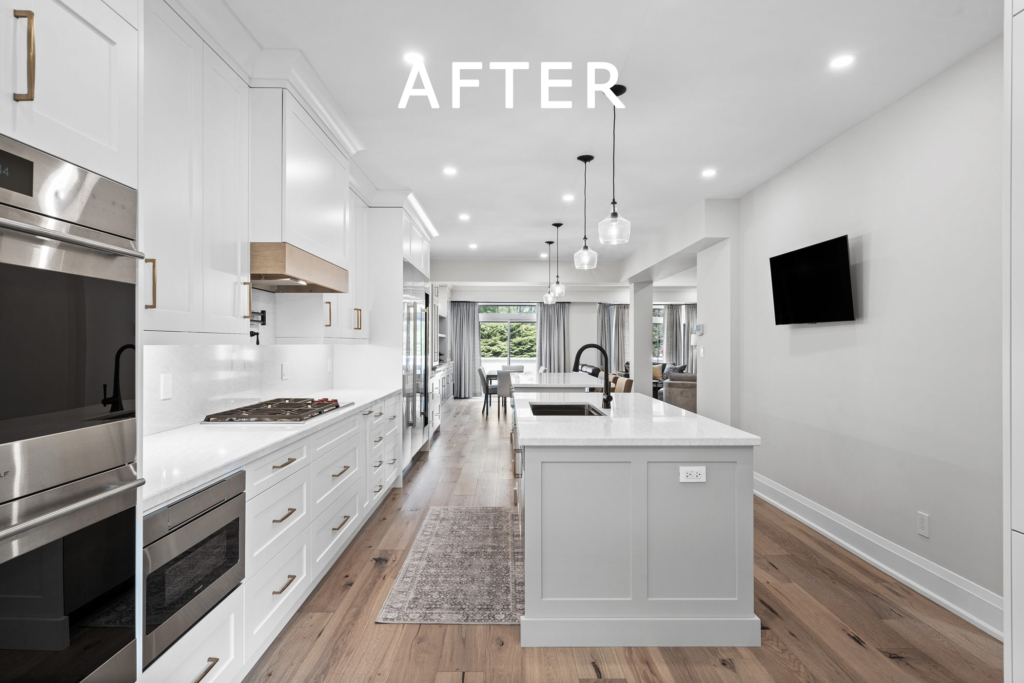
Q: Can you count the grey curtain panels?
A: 6